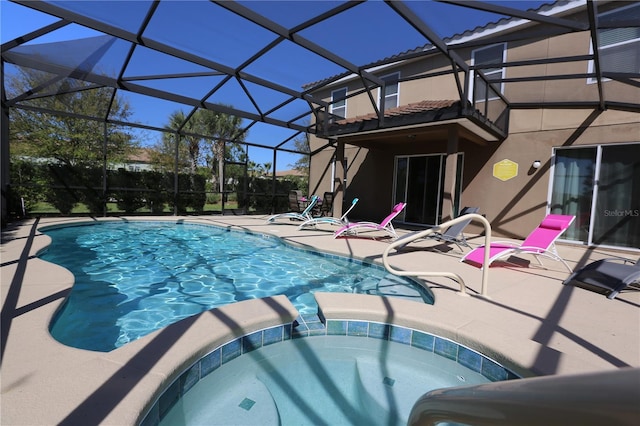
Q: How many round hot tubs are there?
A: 1